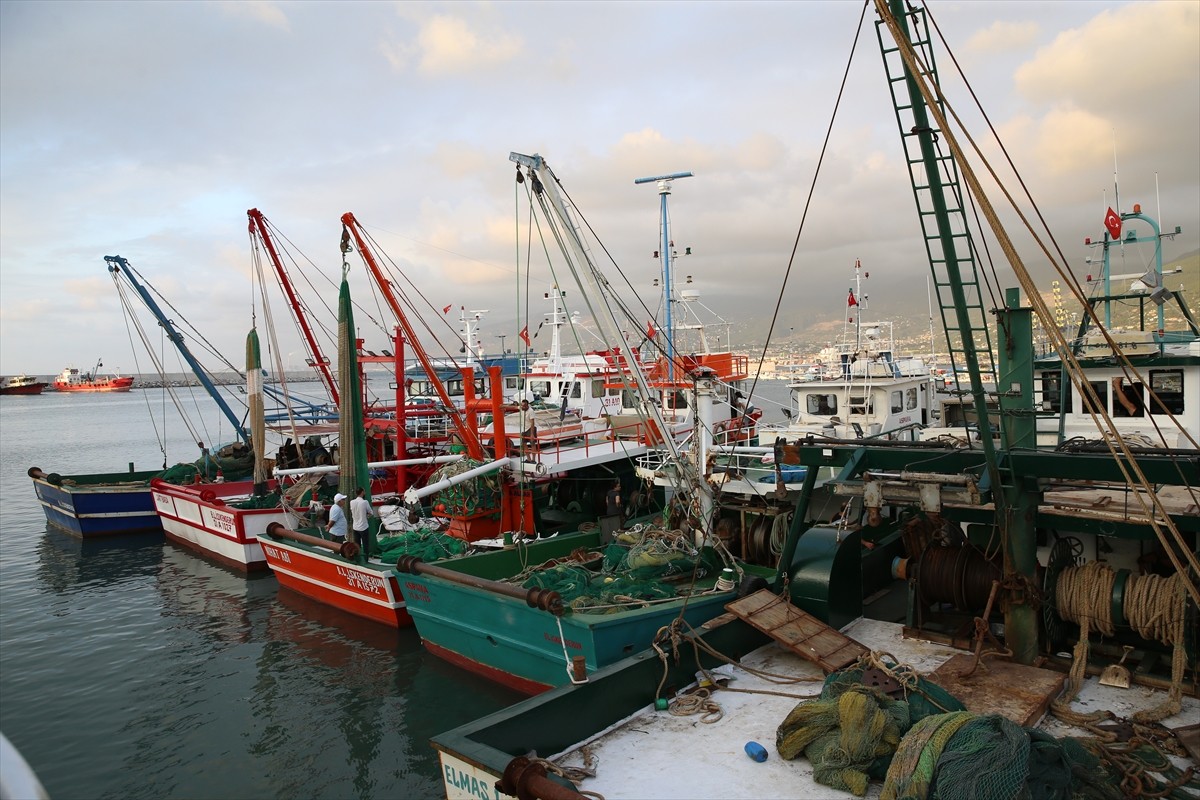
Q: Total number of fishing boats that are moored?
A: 5